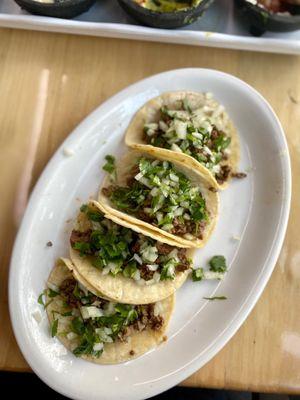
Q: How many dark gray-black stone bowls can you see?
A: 3